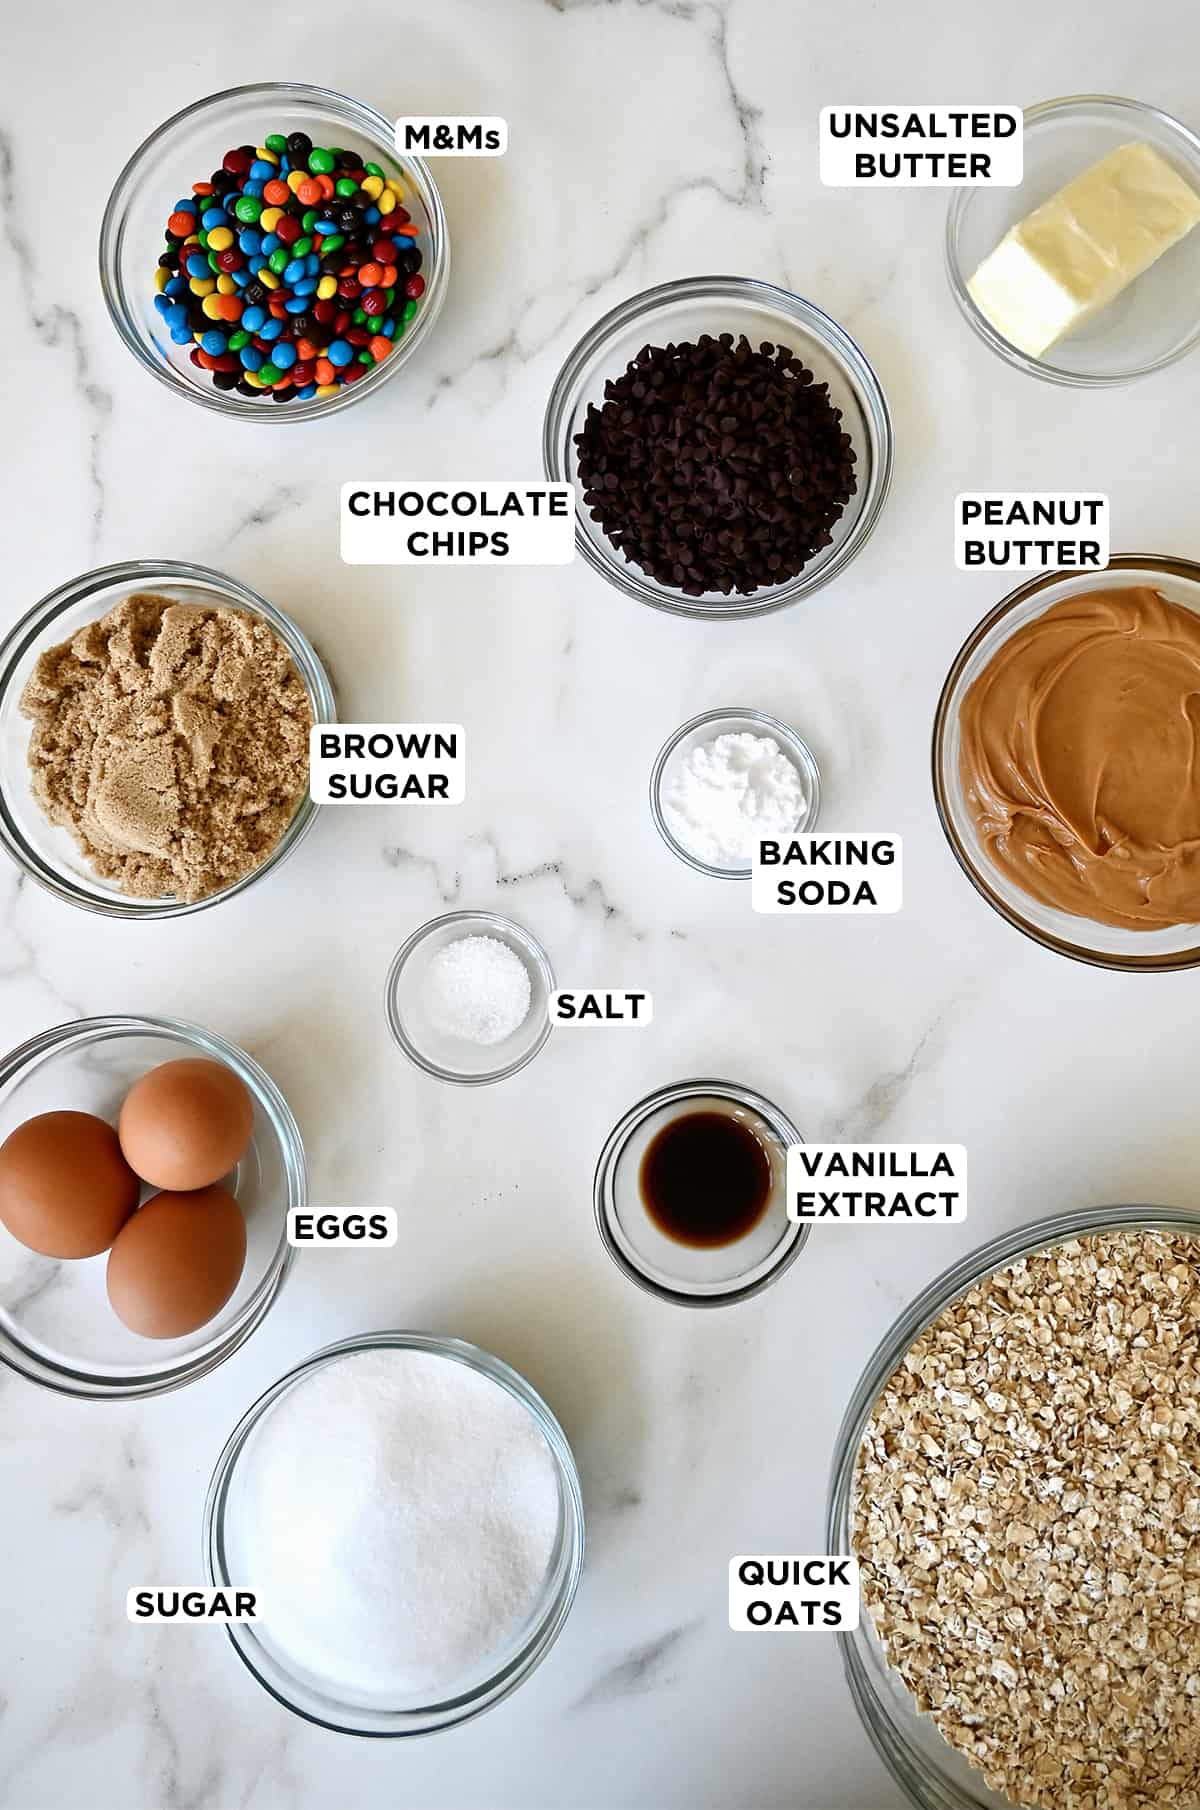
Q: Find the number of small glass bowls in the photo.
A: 3